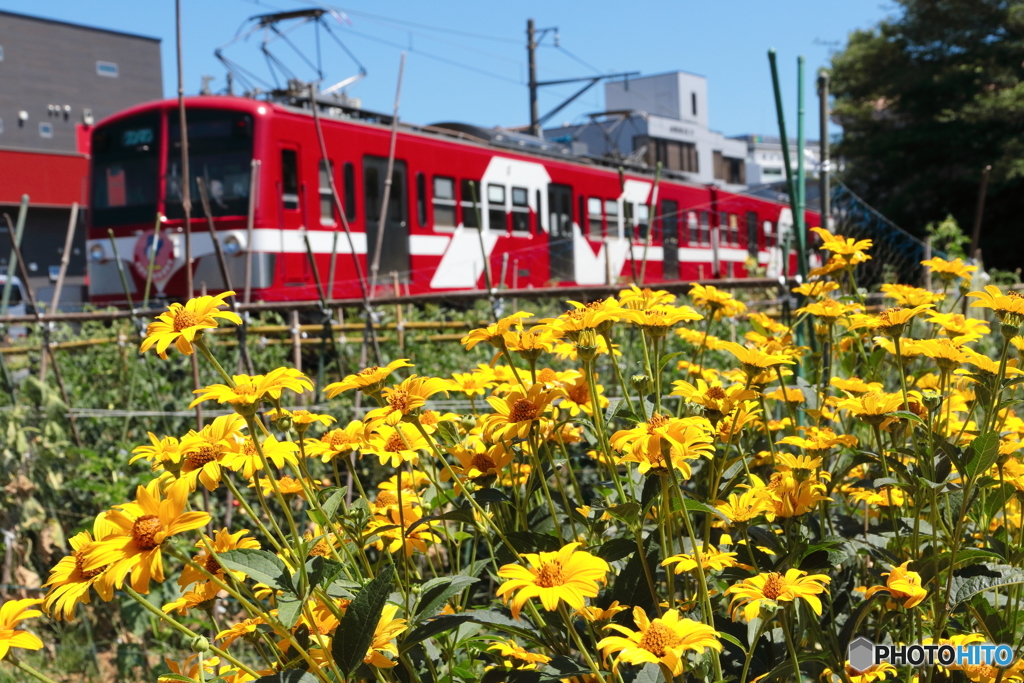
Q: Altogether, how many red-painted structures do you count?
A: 2